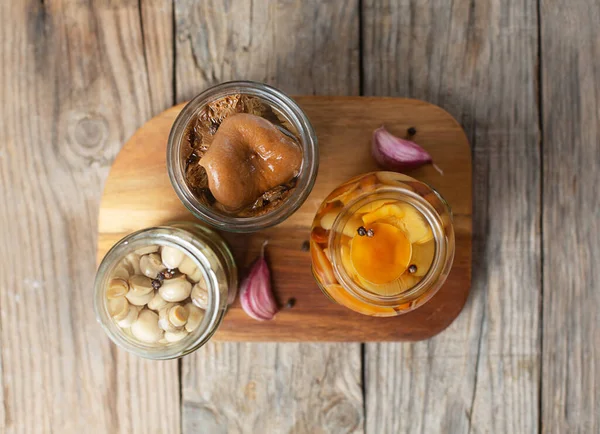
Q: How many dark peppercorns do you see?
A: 9